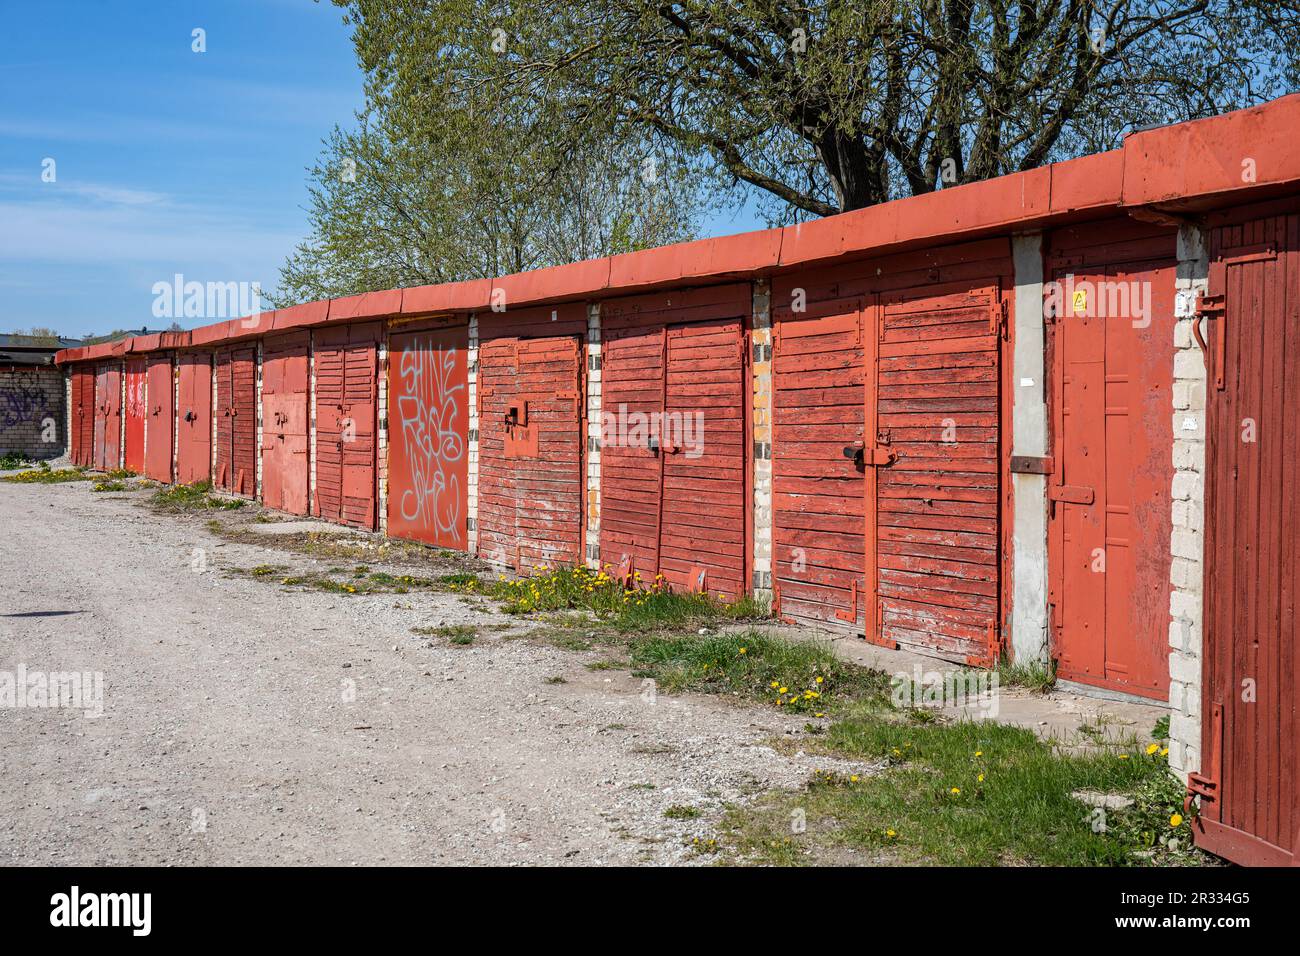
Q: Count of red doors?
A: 14